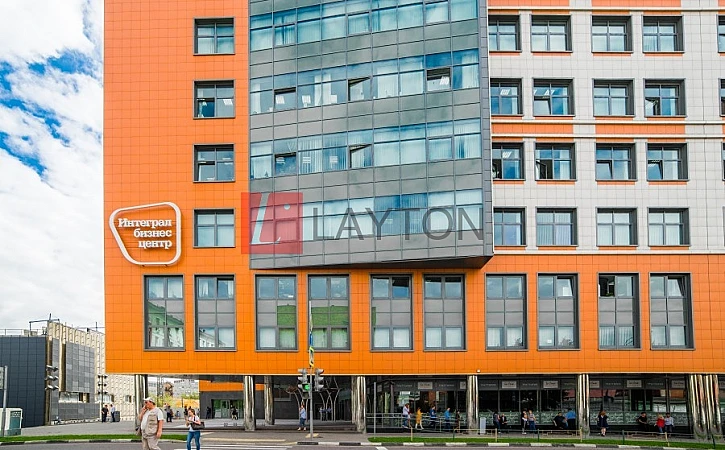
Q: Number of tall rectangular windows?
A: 10